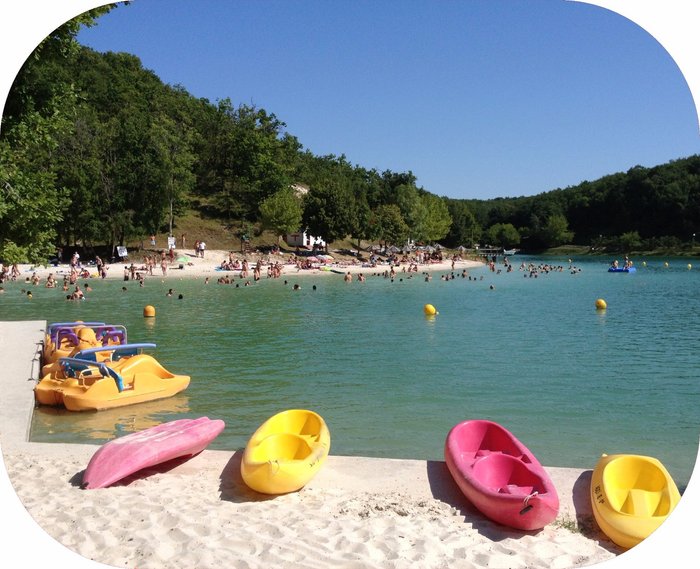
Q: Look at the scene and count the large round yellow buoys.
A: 3